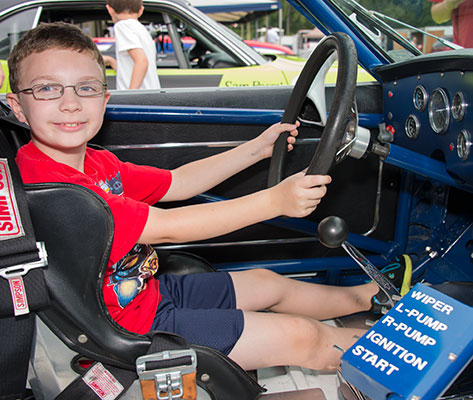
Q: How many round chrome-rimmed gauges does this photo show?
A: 5